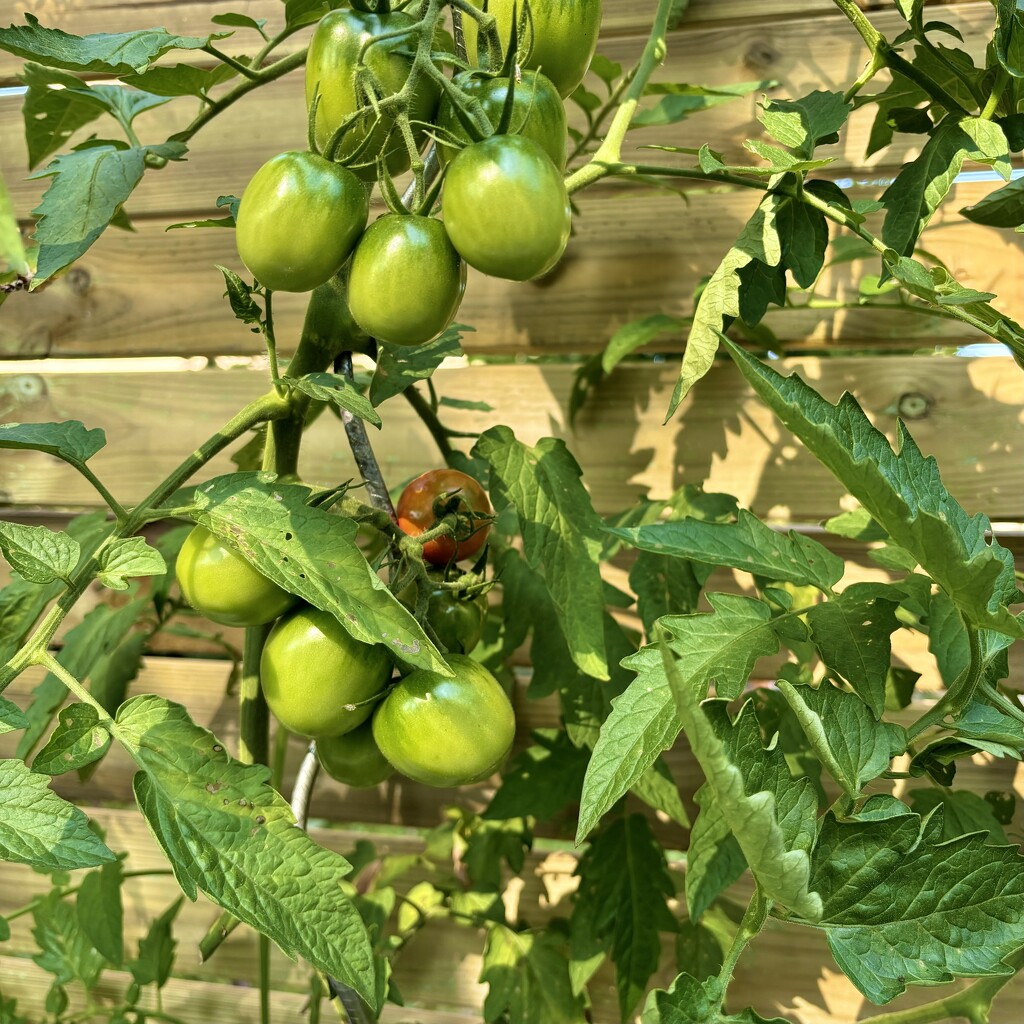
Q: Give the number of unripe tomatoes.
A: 11